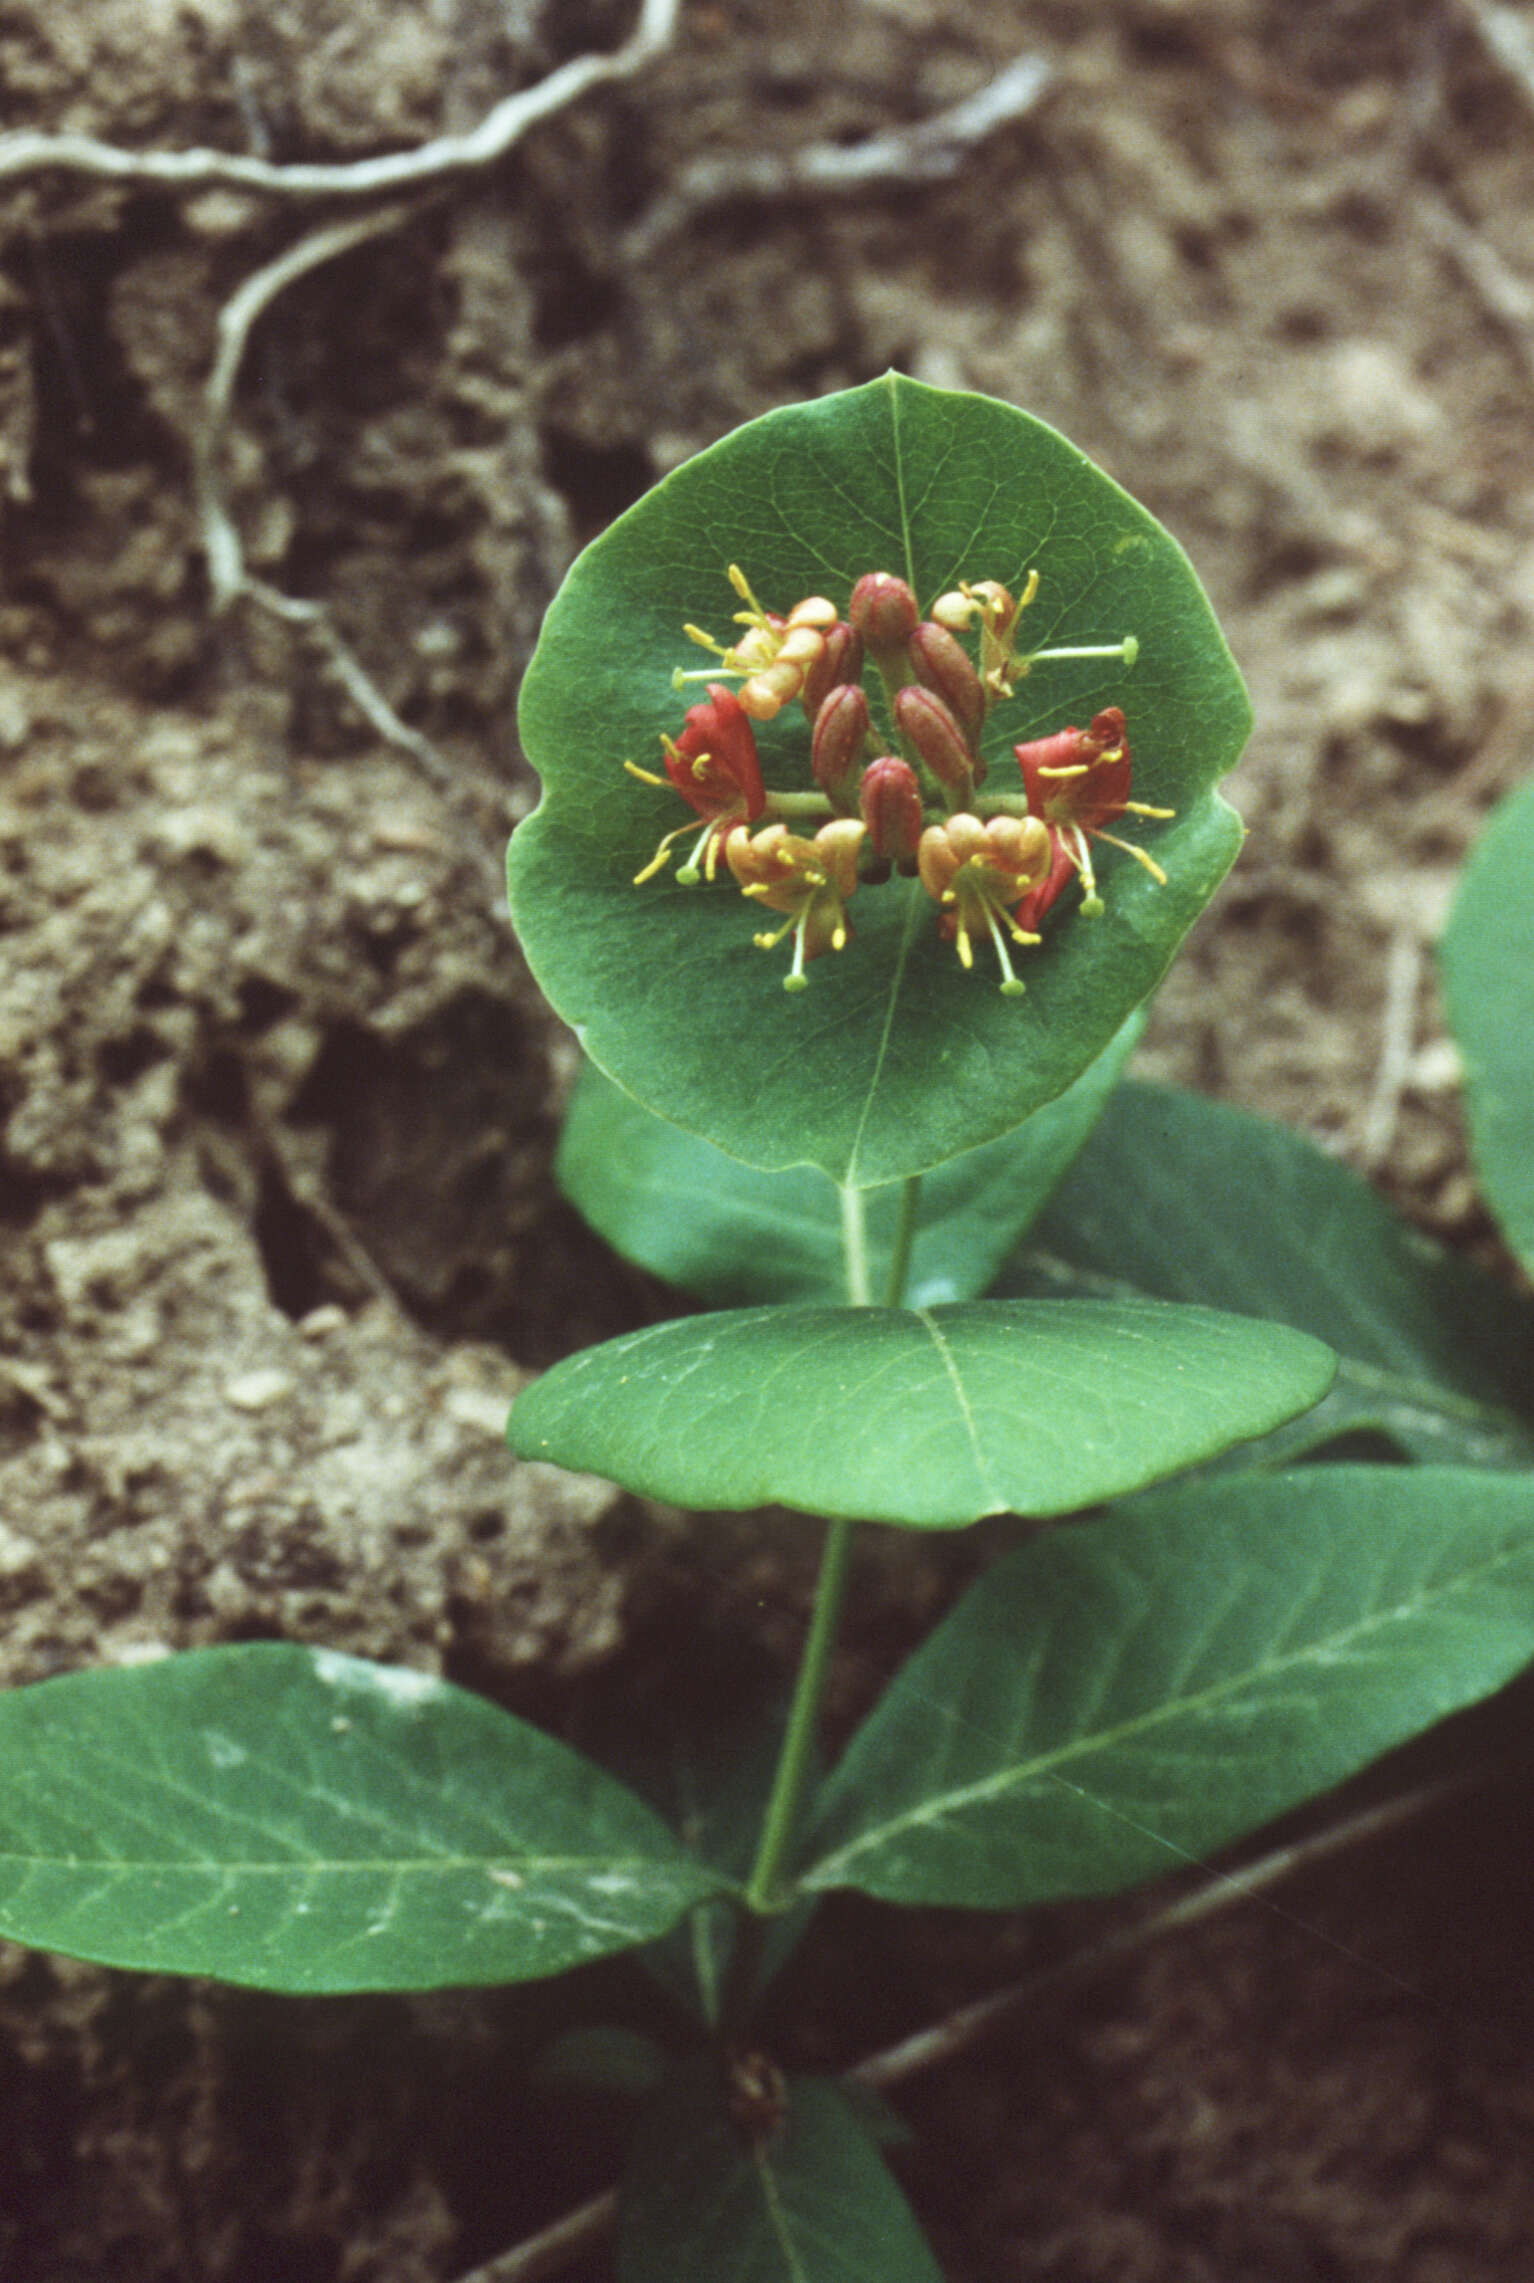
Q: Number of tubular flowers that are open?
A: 6